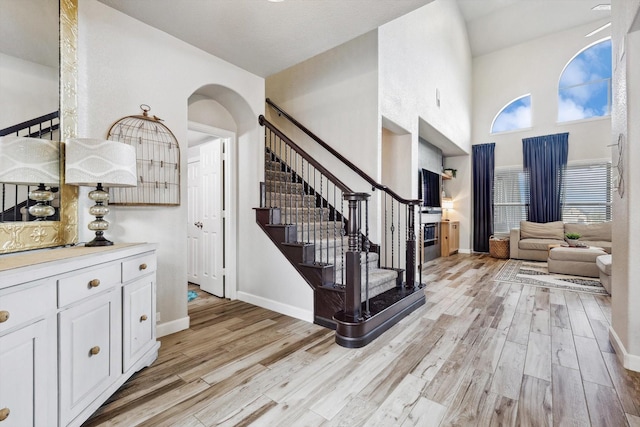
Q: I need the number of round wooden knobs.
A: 6